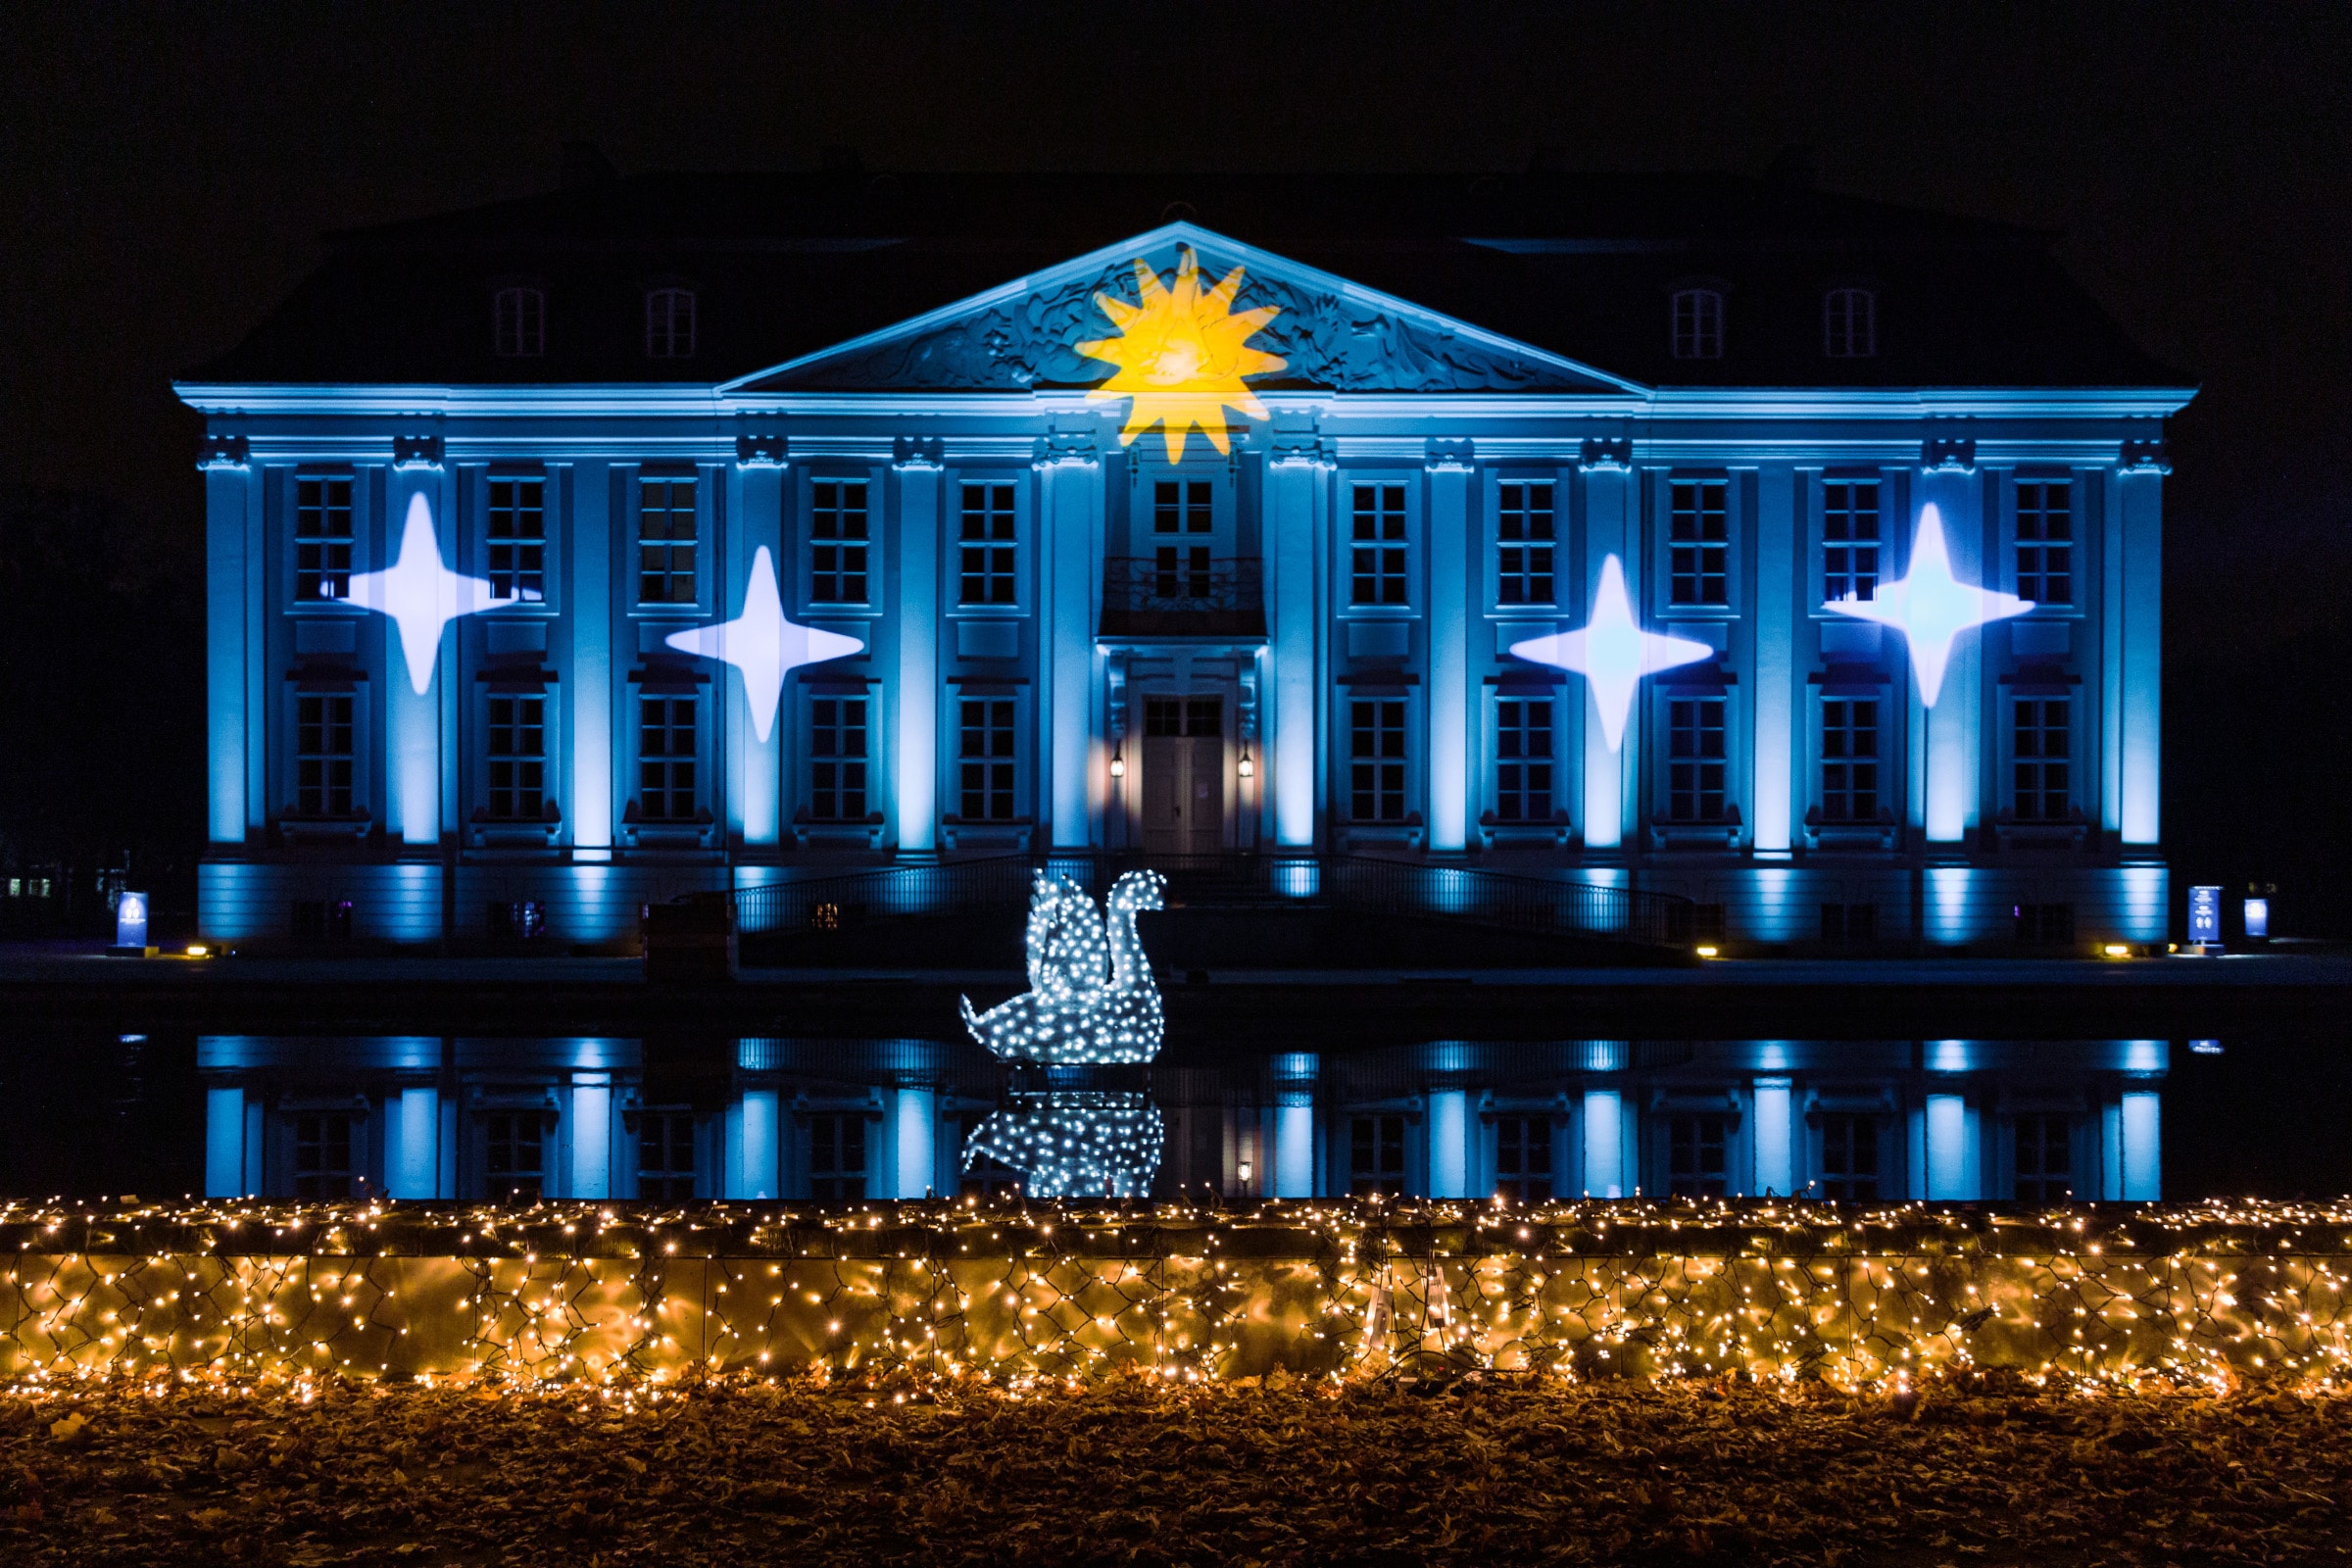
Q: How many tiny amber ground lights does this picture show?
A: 3